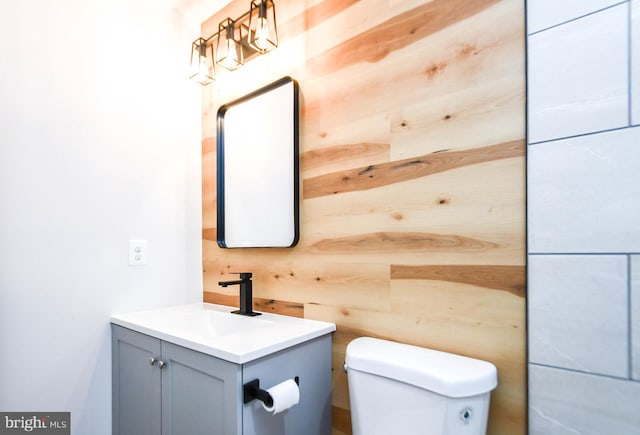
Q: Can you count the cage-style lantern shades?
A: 3